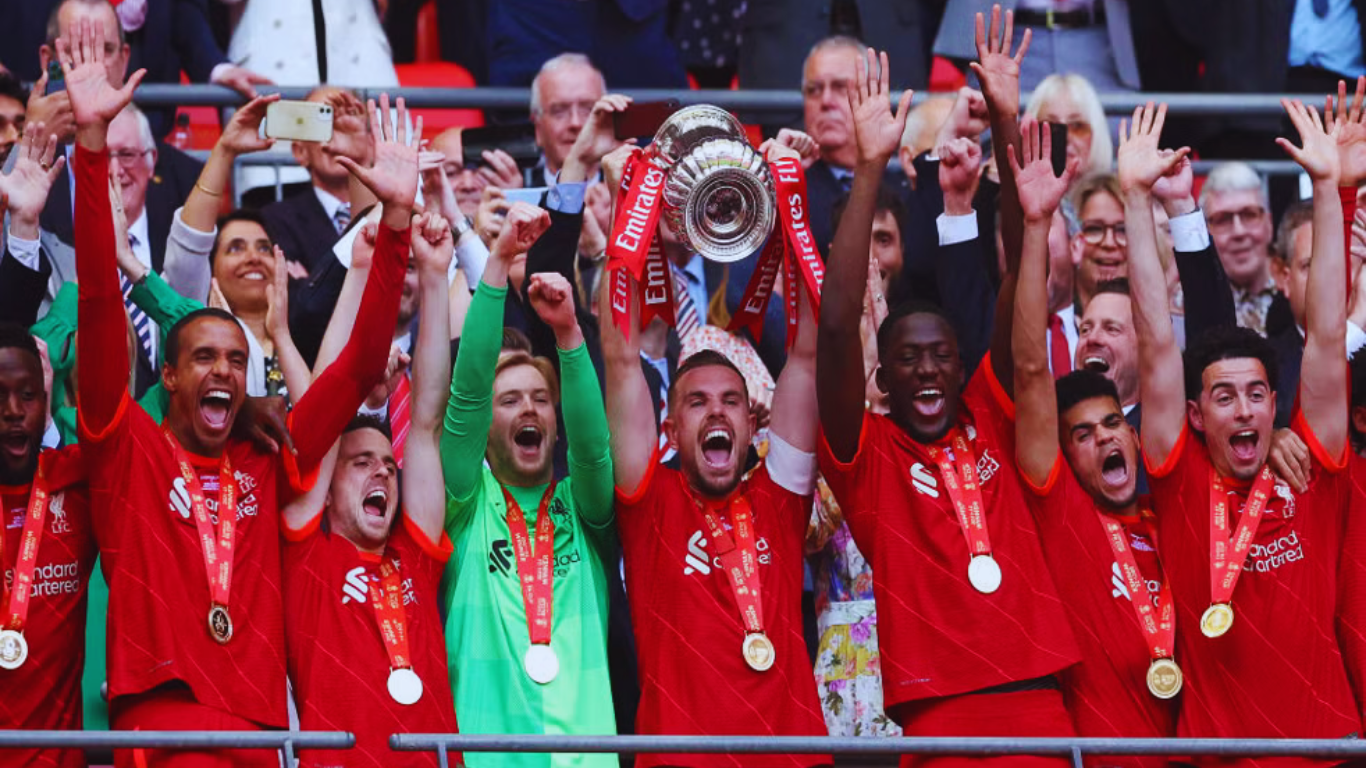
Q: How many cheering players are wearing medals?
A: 8